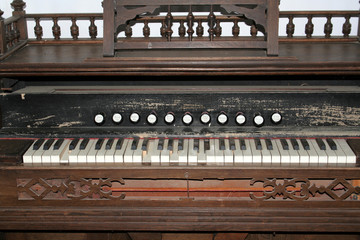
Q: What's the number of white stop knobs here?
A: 11